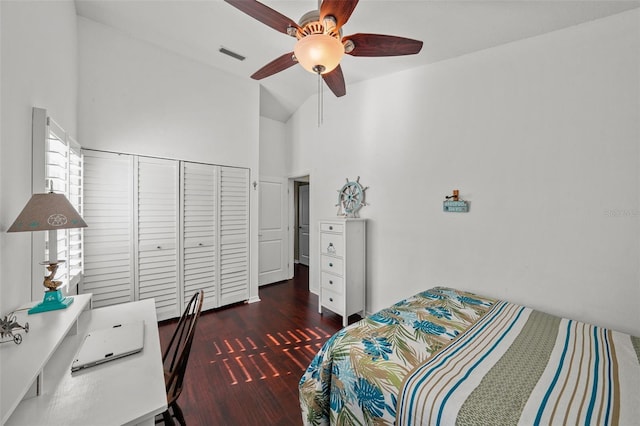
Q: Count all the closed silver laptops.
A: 1